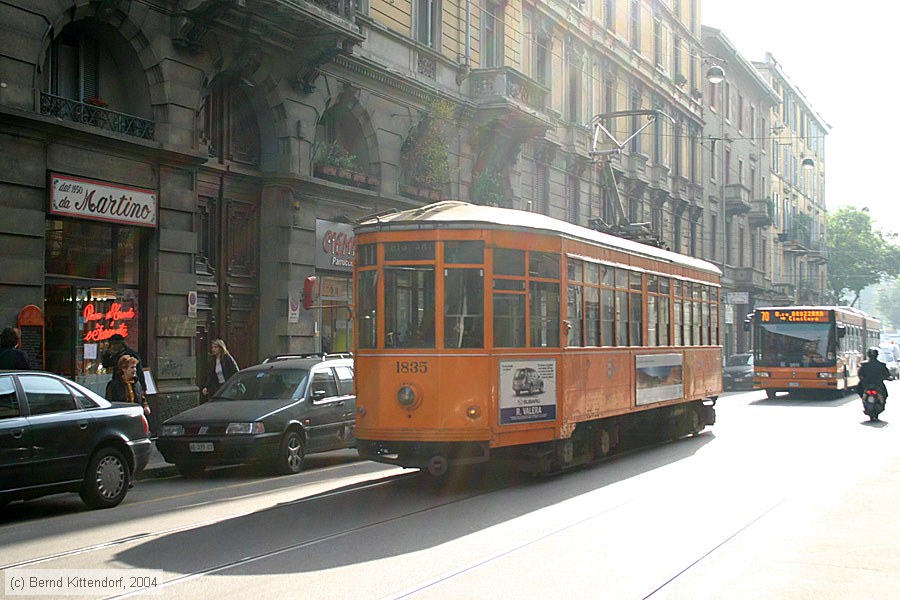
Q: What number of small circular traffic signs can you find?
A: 2